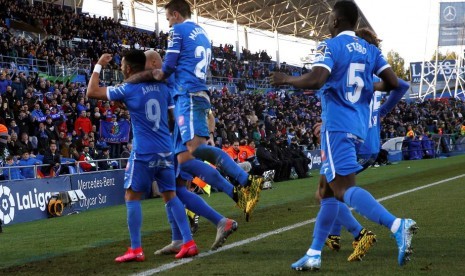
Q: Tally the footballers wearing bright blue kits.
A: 5